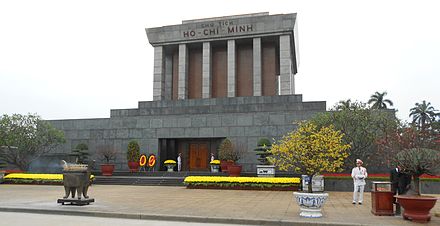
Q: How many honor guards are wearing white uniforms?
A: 3